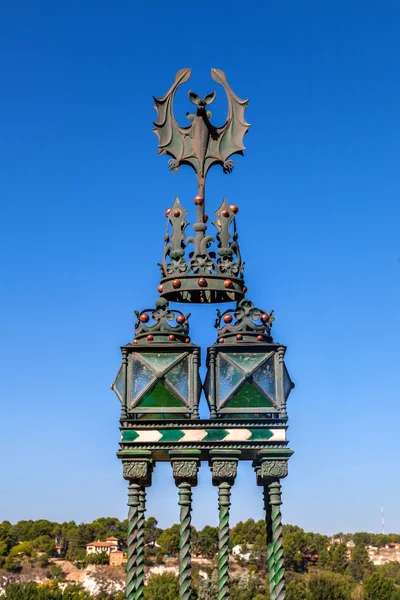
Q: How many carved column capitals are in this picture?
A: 4